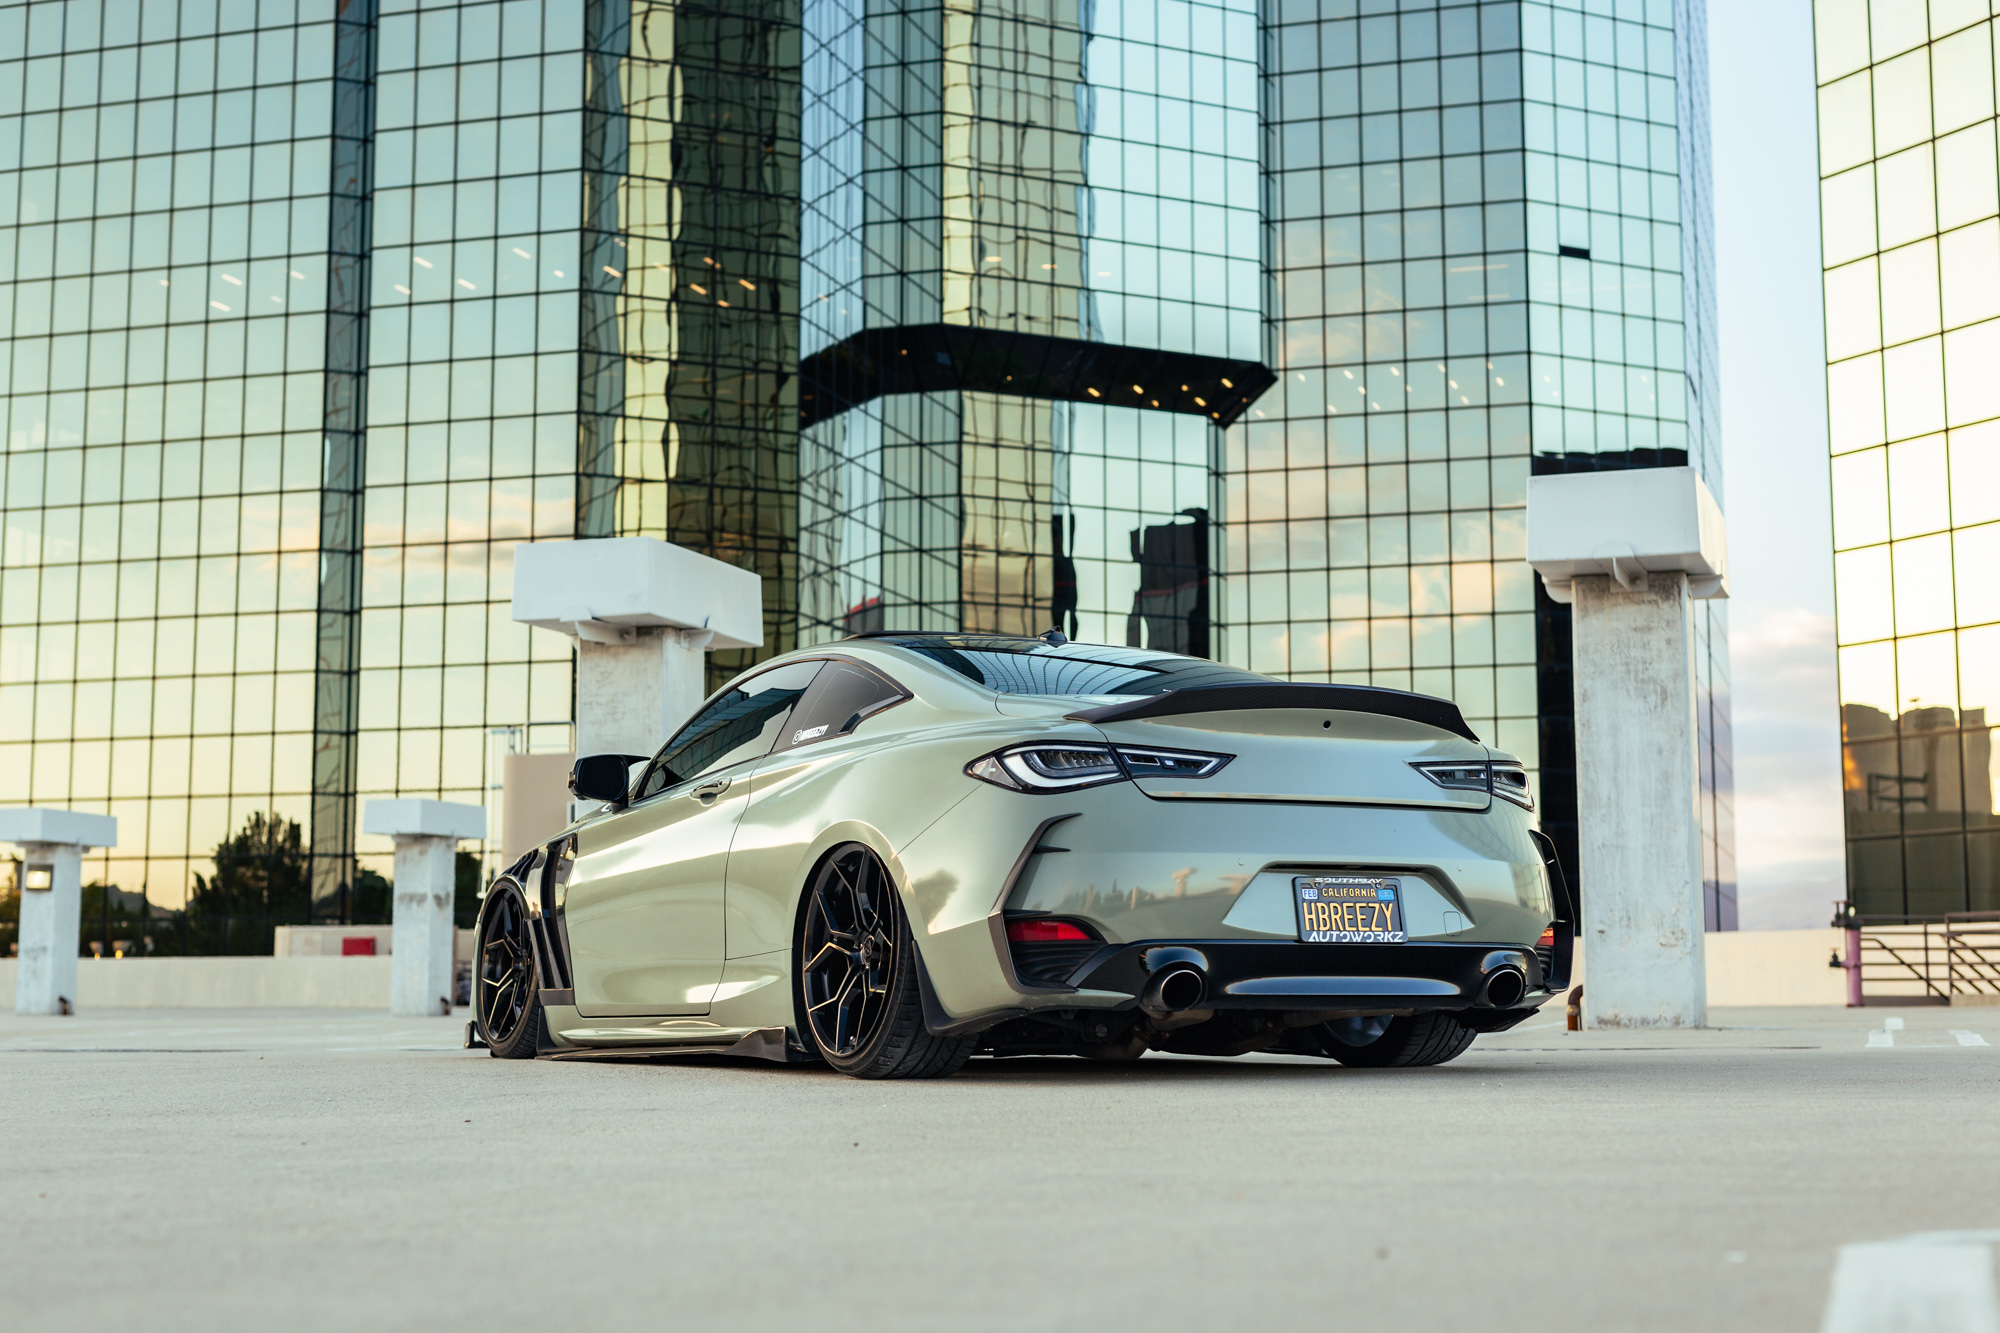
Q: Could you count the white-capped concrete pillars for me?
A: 4